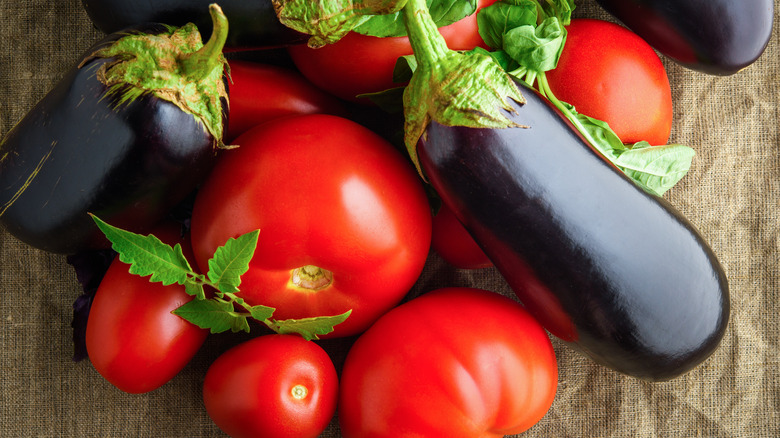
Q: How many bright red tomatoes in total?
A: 8